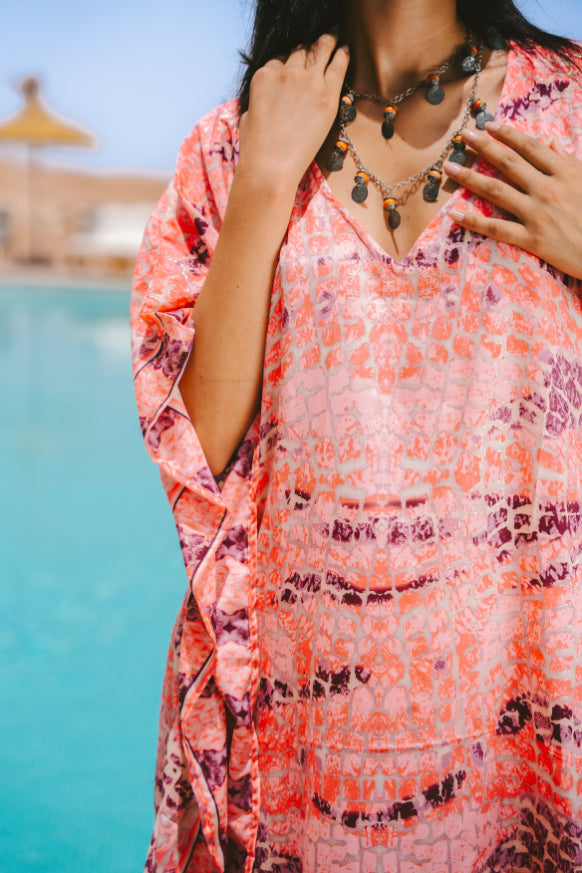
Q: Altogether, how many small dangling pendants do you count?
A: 11